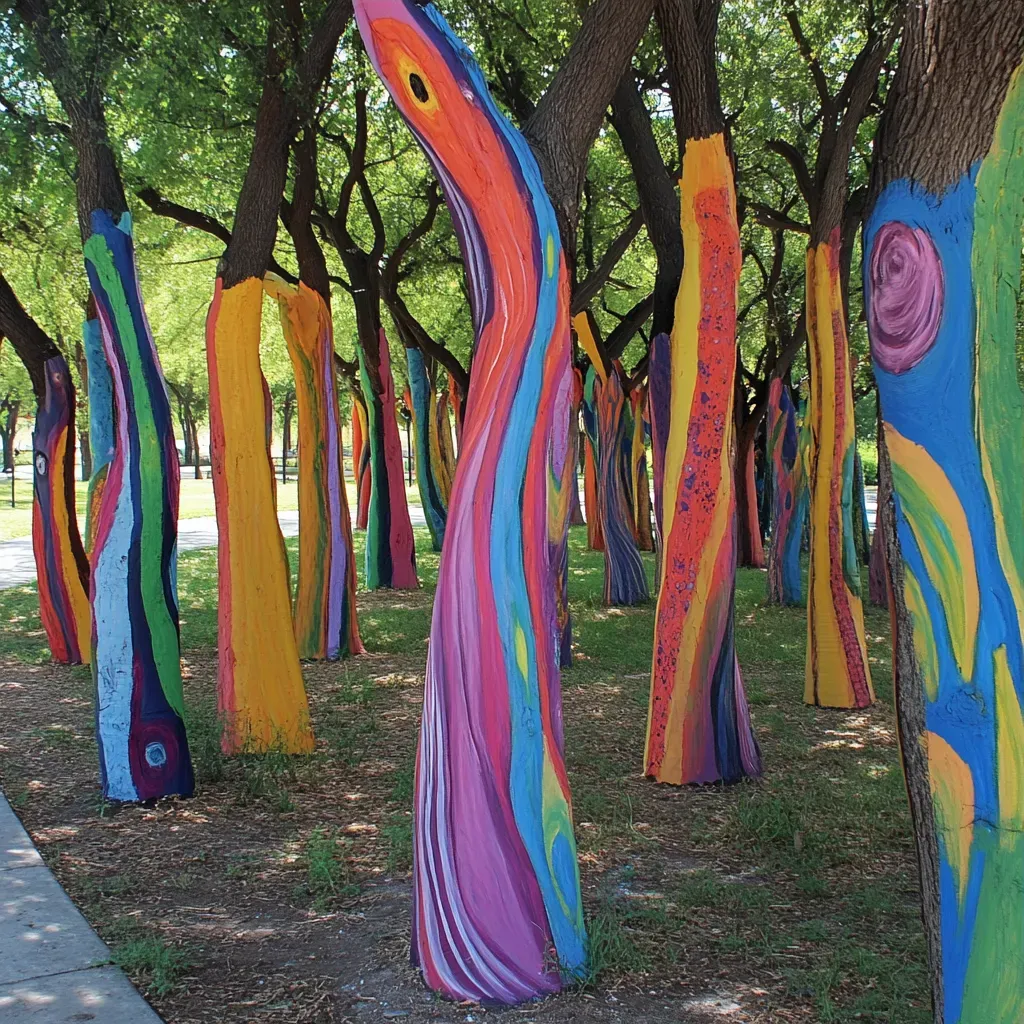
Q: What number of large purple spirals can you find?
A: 1